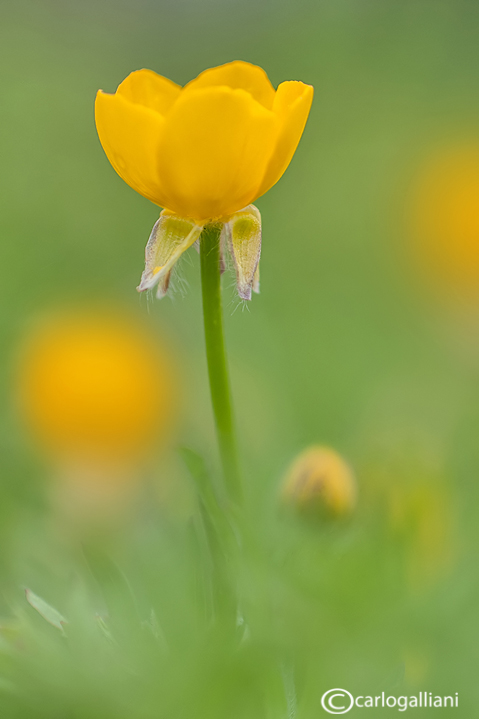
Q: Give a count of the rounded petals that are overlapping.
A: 5